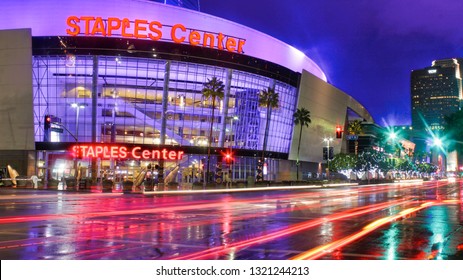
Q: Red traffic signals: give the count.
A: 3